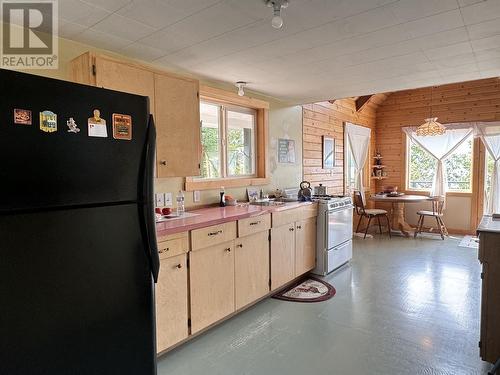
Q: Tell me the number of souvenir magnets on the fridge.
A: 5